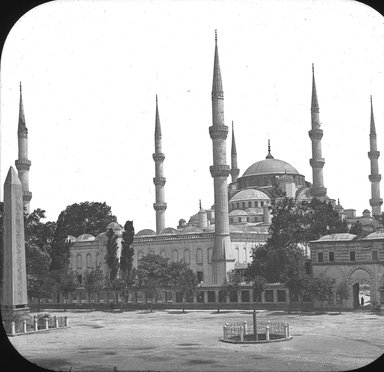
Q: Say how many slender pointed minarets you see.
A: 6